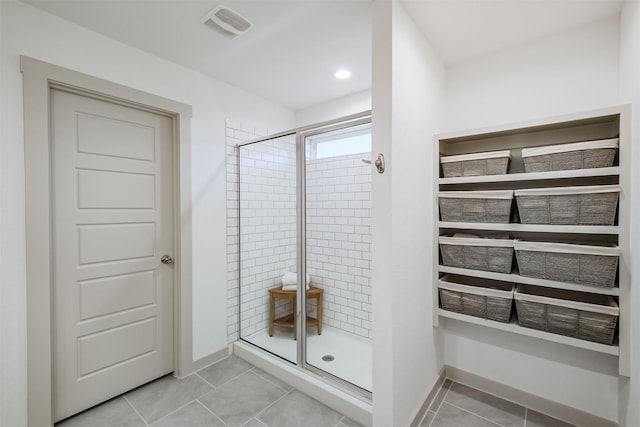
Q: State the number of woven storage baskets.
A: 8